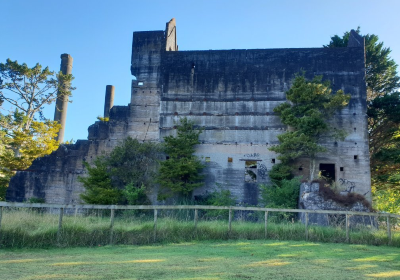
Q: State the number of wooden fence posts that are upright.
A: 10